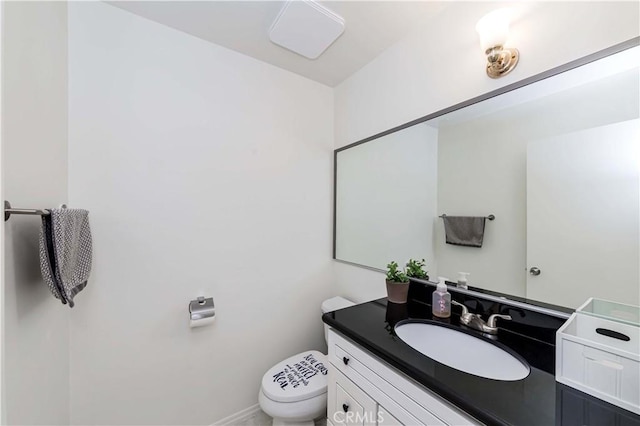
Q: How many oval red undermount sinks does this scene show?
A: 0